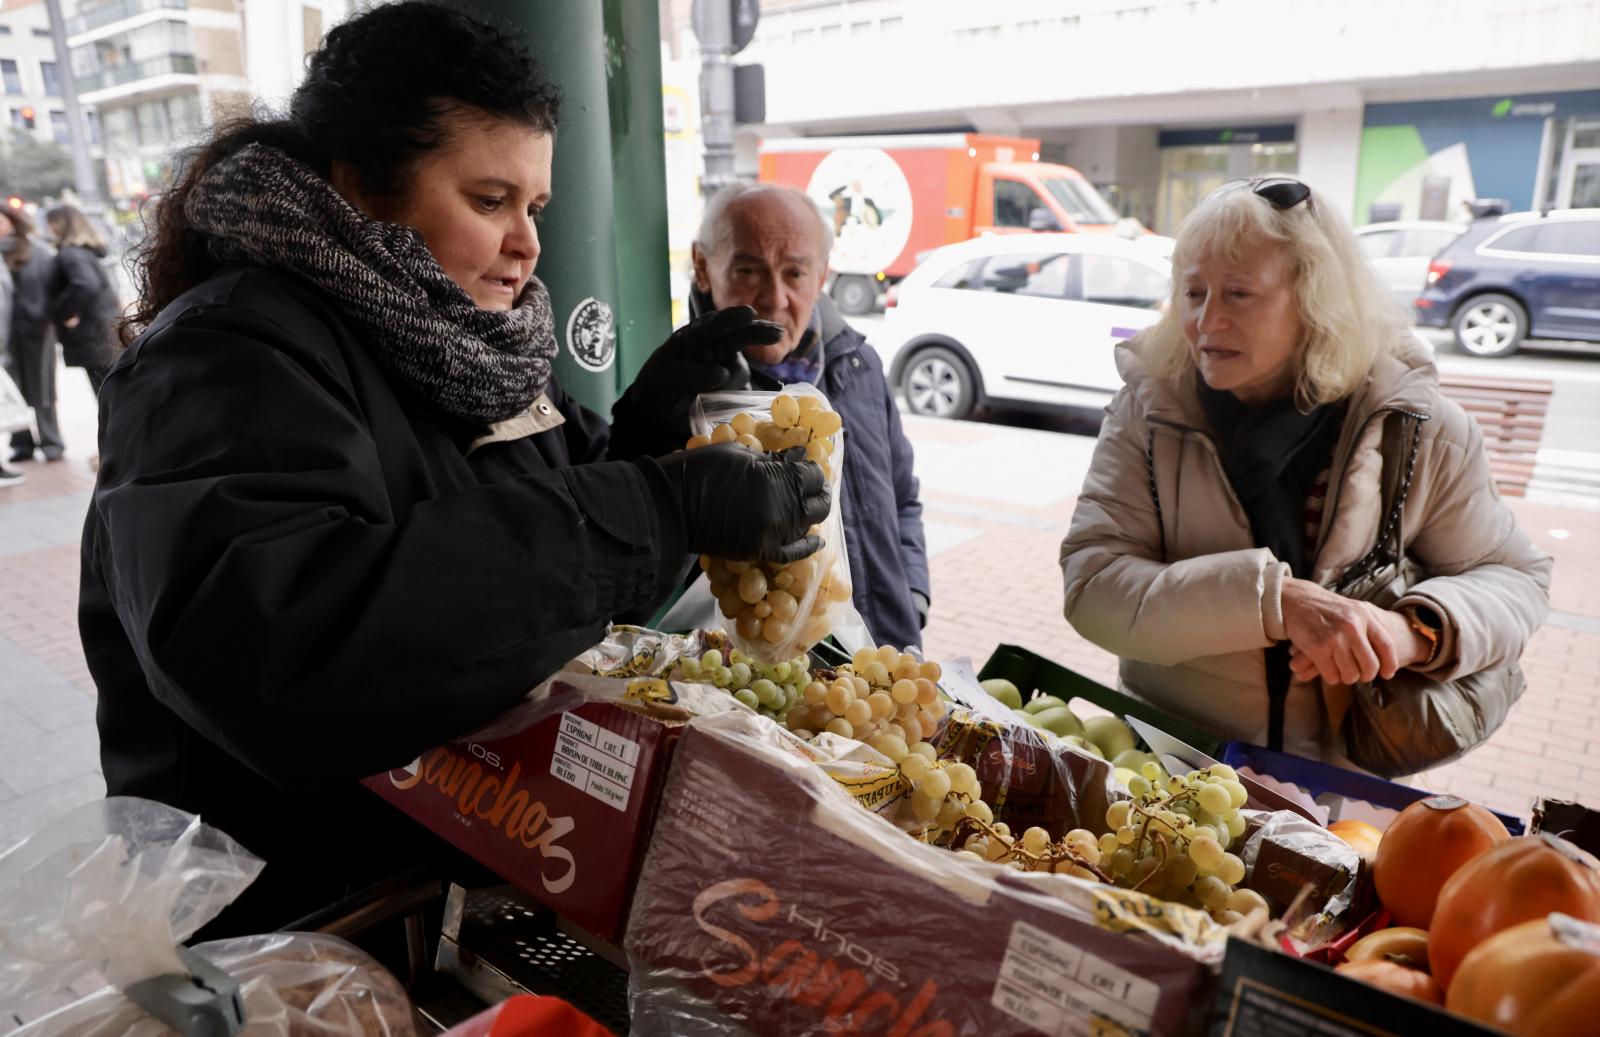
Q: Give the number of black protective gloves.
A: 2